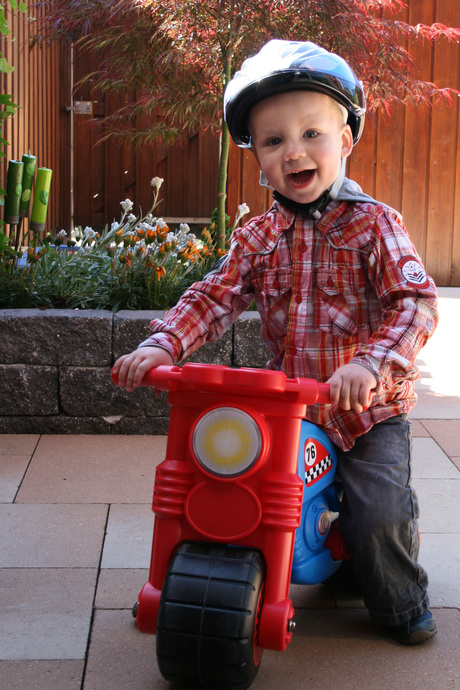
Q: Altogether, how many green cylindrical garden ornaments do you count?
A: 3